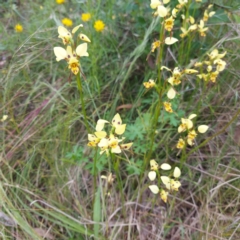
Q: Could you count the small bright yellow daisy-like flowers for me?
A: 5